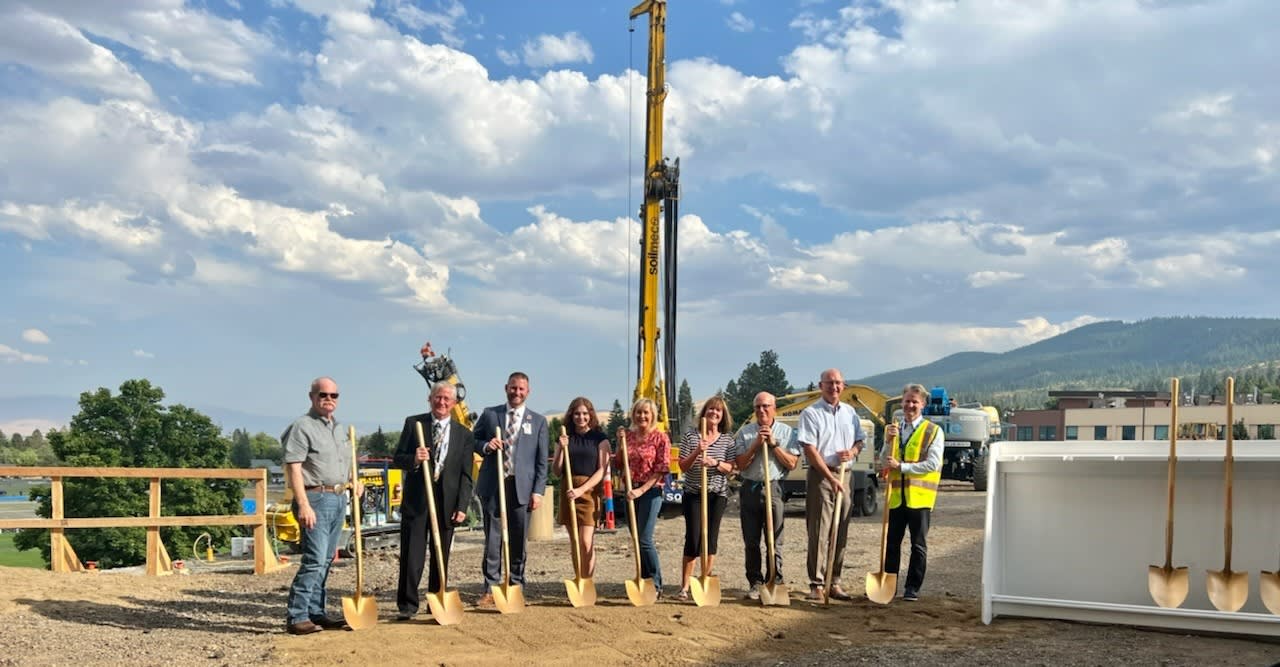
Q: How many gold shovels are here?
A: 12